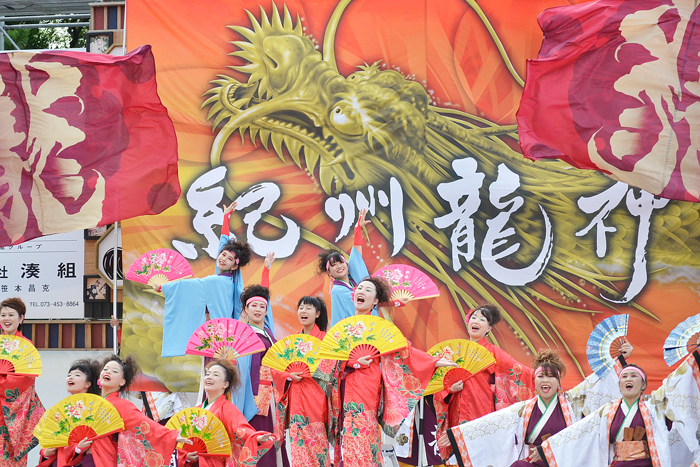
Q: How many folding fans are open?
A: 11